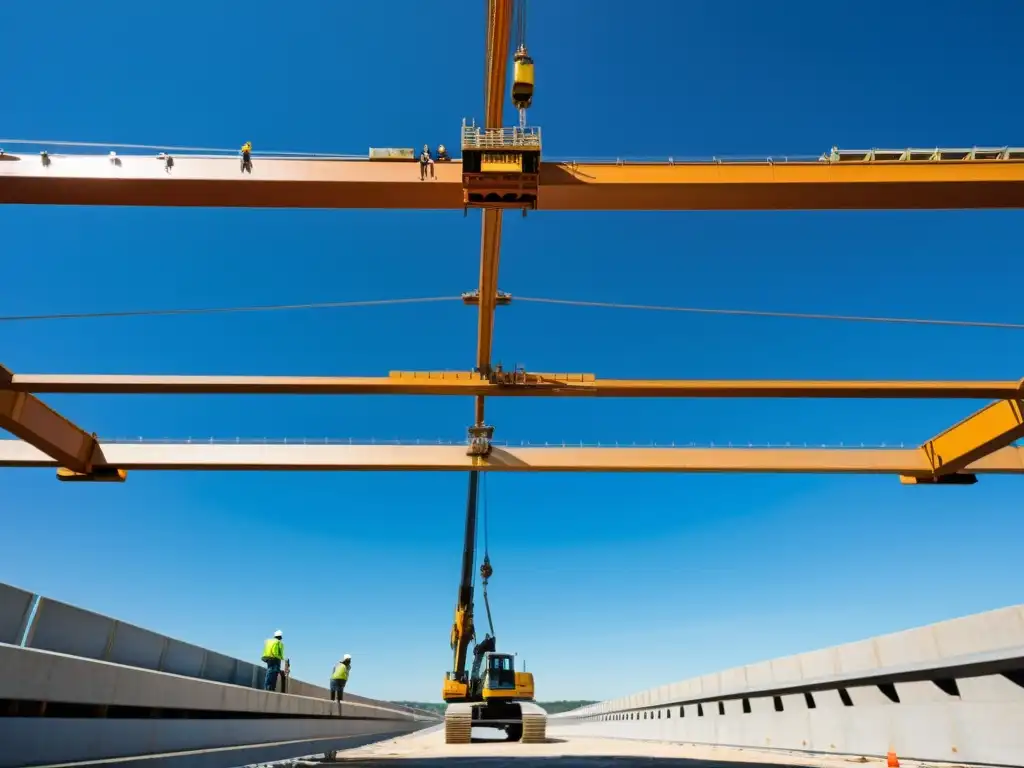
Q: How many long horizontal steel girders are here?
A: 3